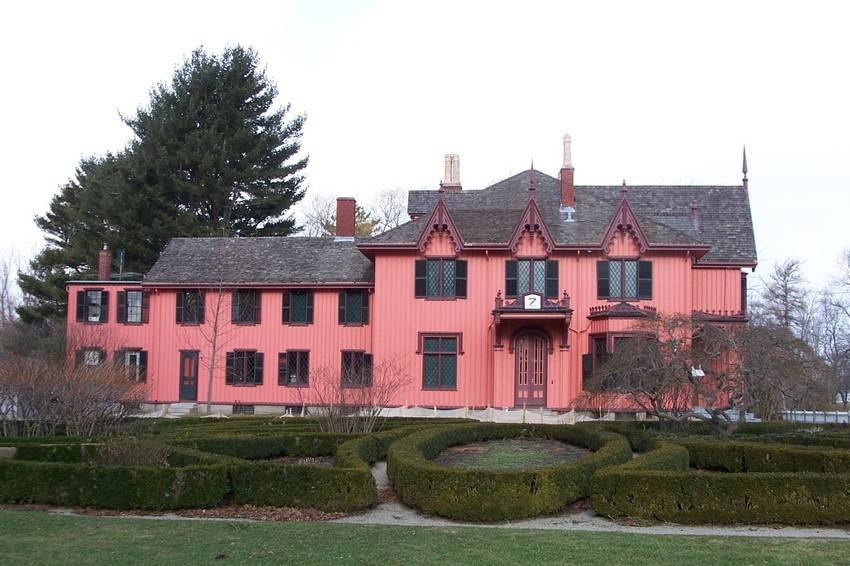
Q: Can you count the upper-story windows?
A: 9